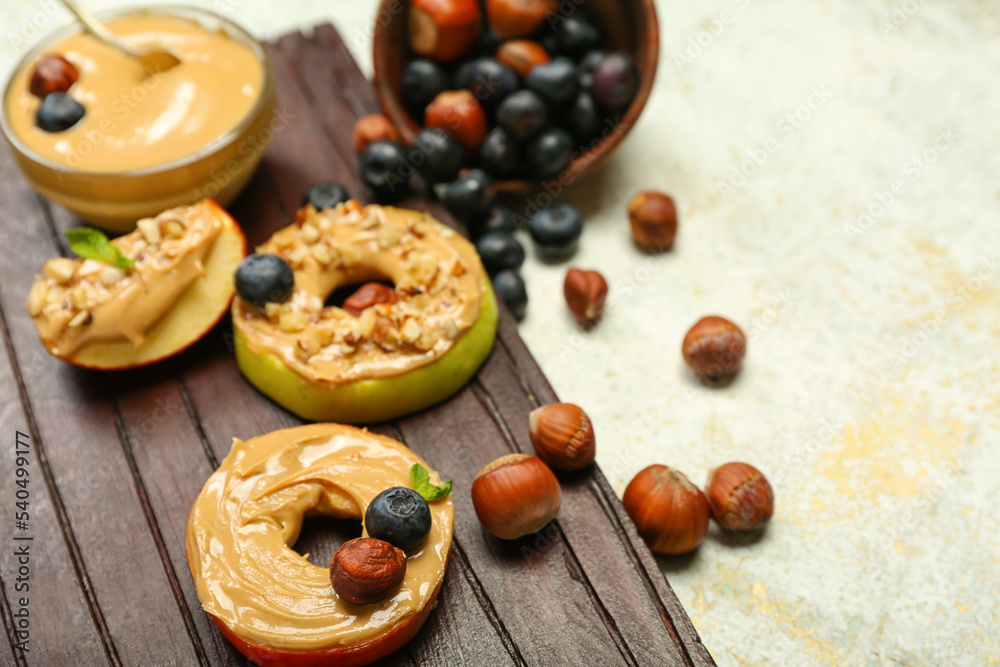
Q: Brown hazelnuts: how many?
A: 15